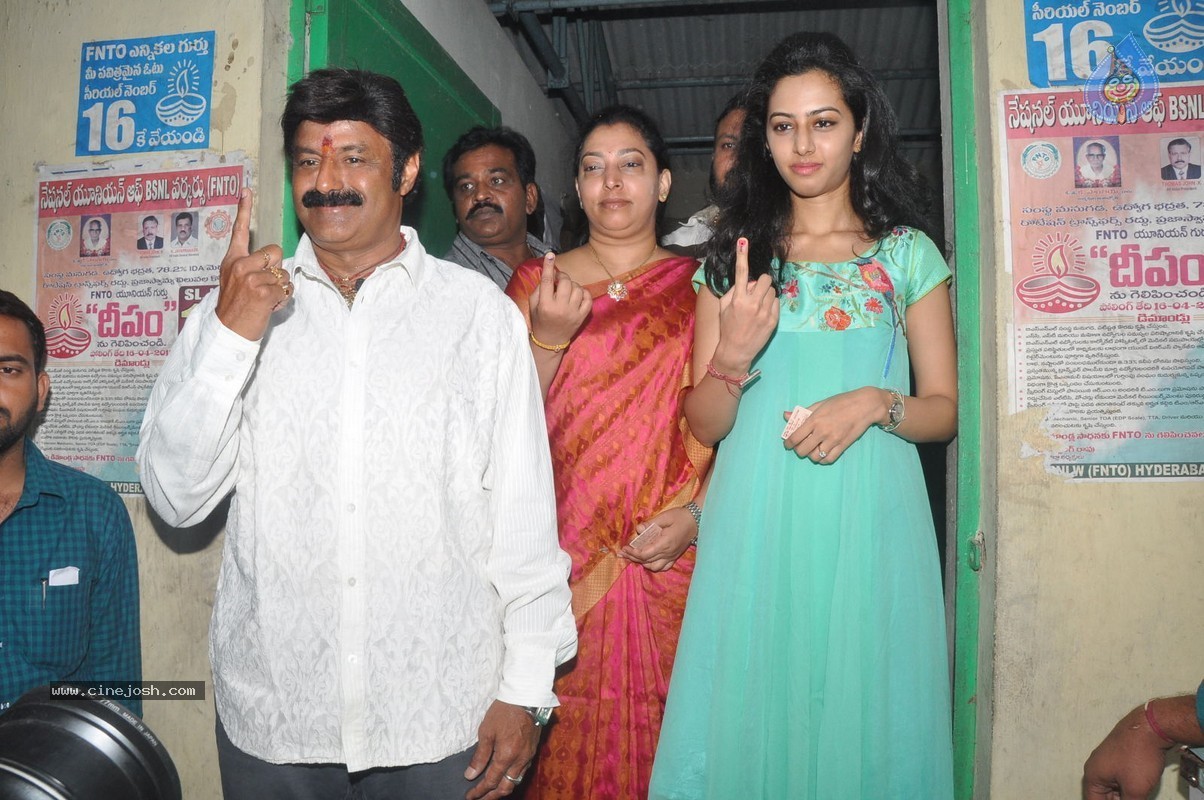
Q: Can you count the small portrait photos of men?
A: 5